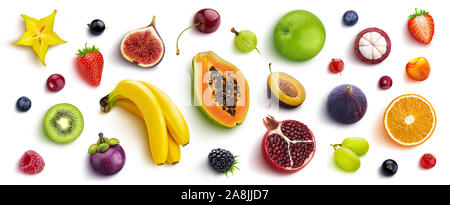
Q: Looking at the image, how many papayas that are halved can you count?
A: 1